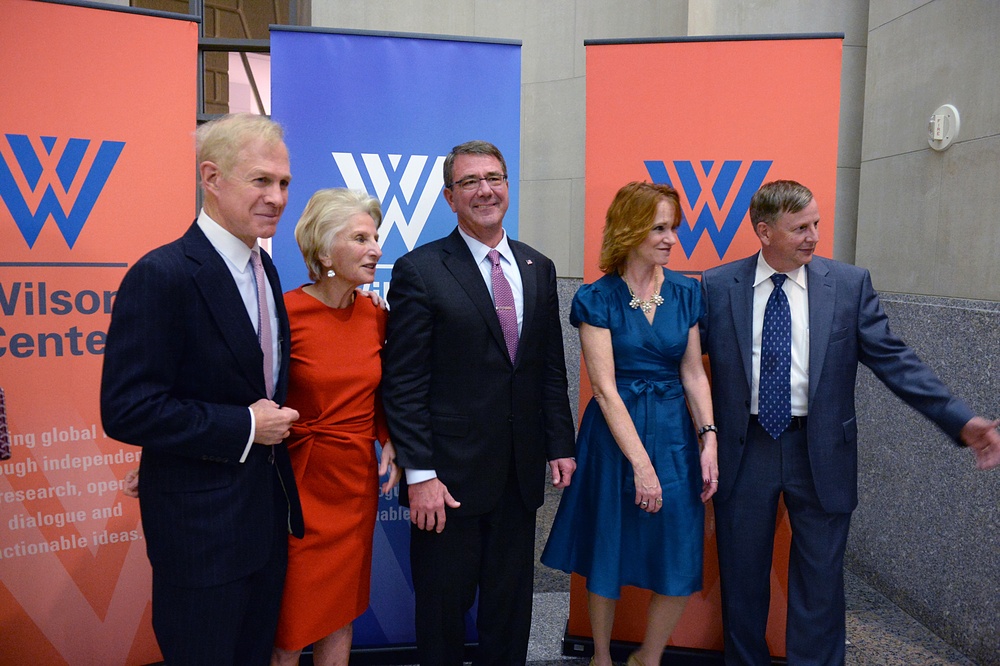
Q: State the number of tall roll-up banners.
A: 3